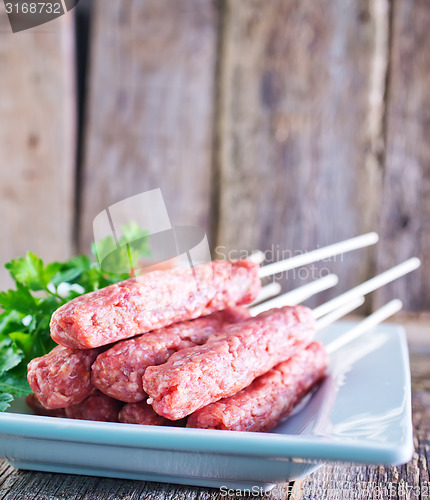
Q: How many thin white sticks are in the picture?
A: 7